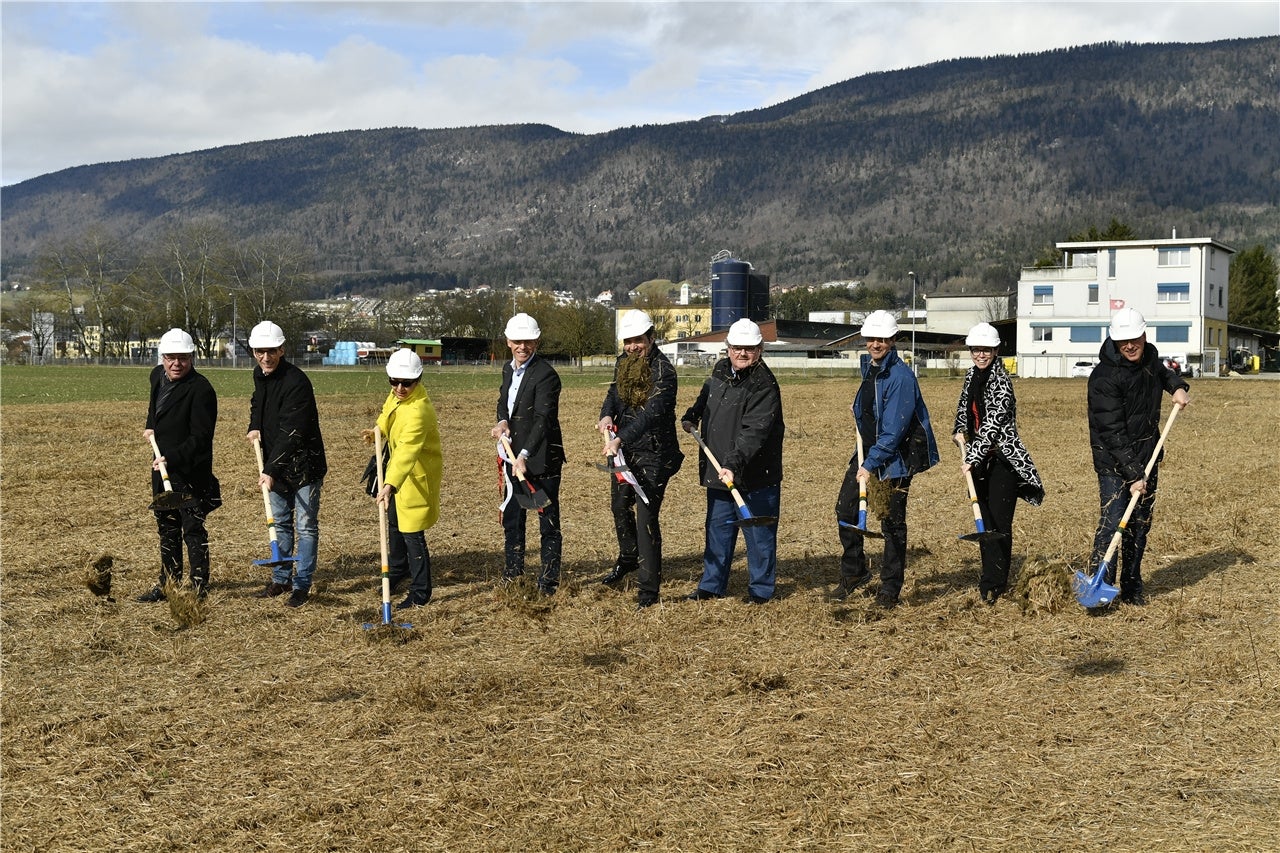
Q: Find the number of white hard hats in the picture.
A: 9